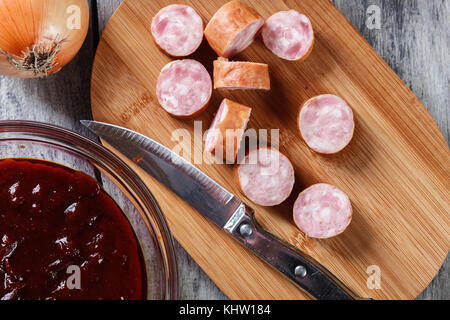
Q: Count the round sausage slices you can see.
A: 6